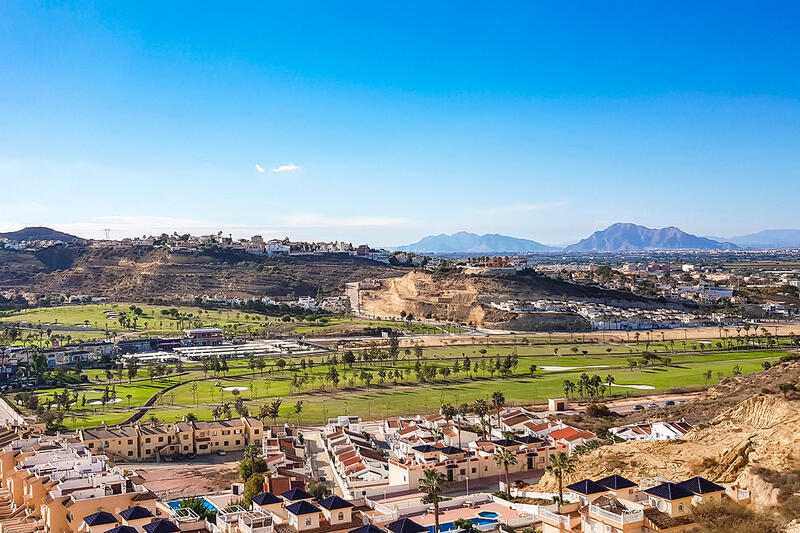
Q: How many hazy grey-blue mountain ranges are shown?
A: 3